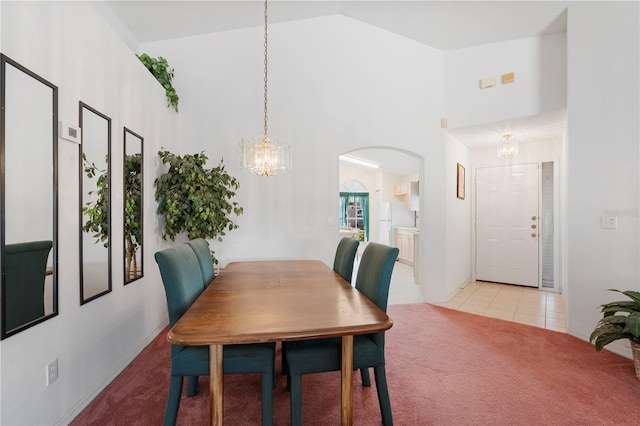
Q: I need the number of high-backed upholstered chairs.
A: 4